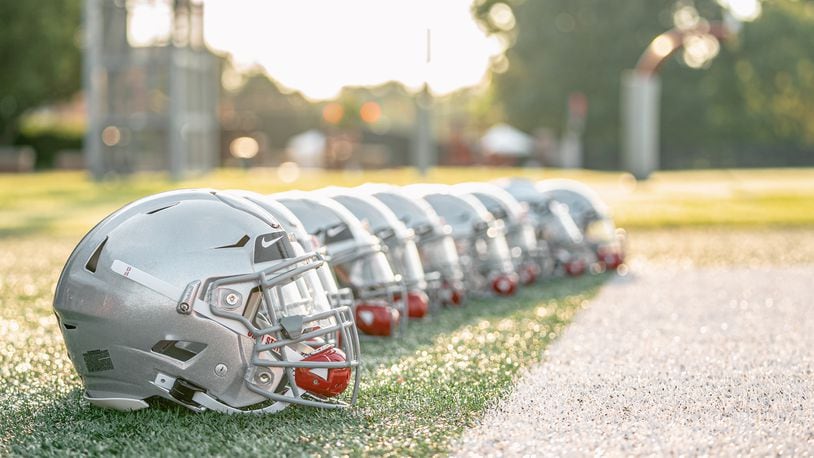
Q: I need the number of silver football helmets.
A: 9